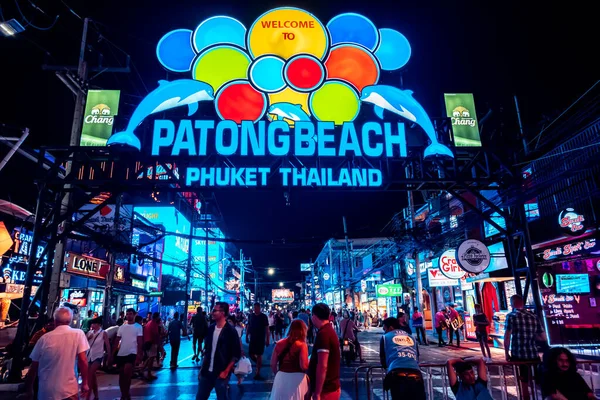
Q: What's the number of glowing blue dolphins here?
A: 3